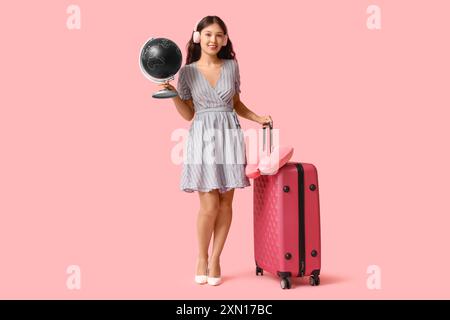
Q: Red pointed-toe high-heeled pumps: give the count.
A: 0